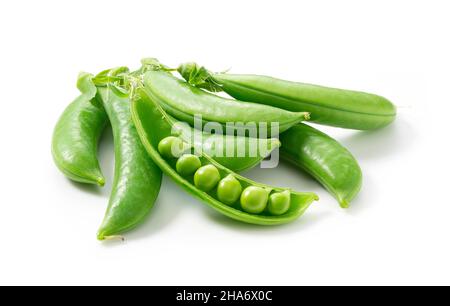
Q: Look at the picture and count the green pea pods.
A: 7